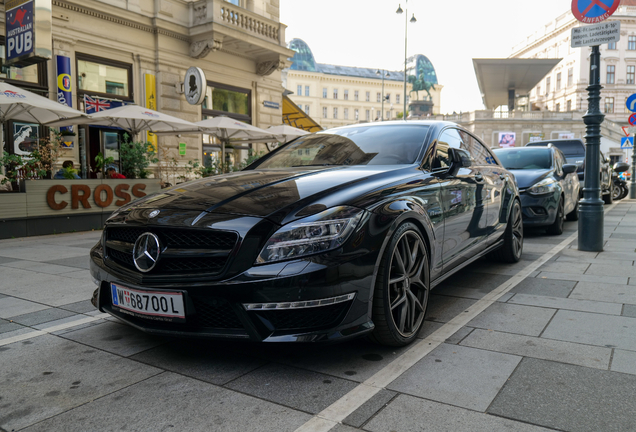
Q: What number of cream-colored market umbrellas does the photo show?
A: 4